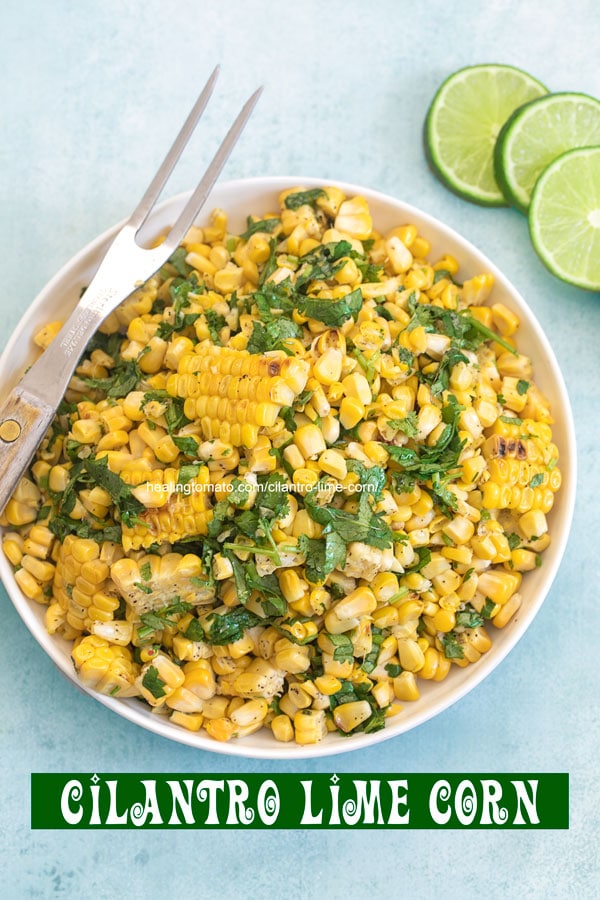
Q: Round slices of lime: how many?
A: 3